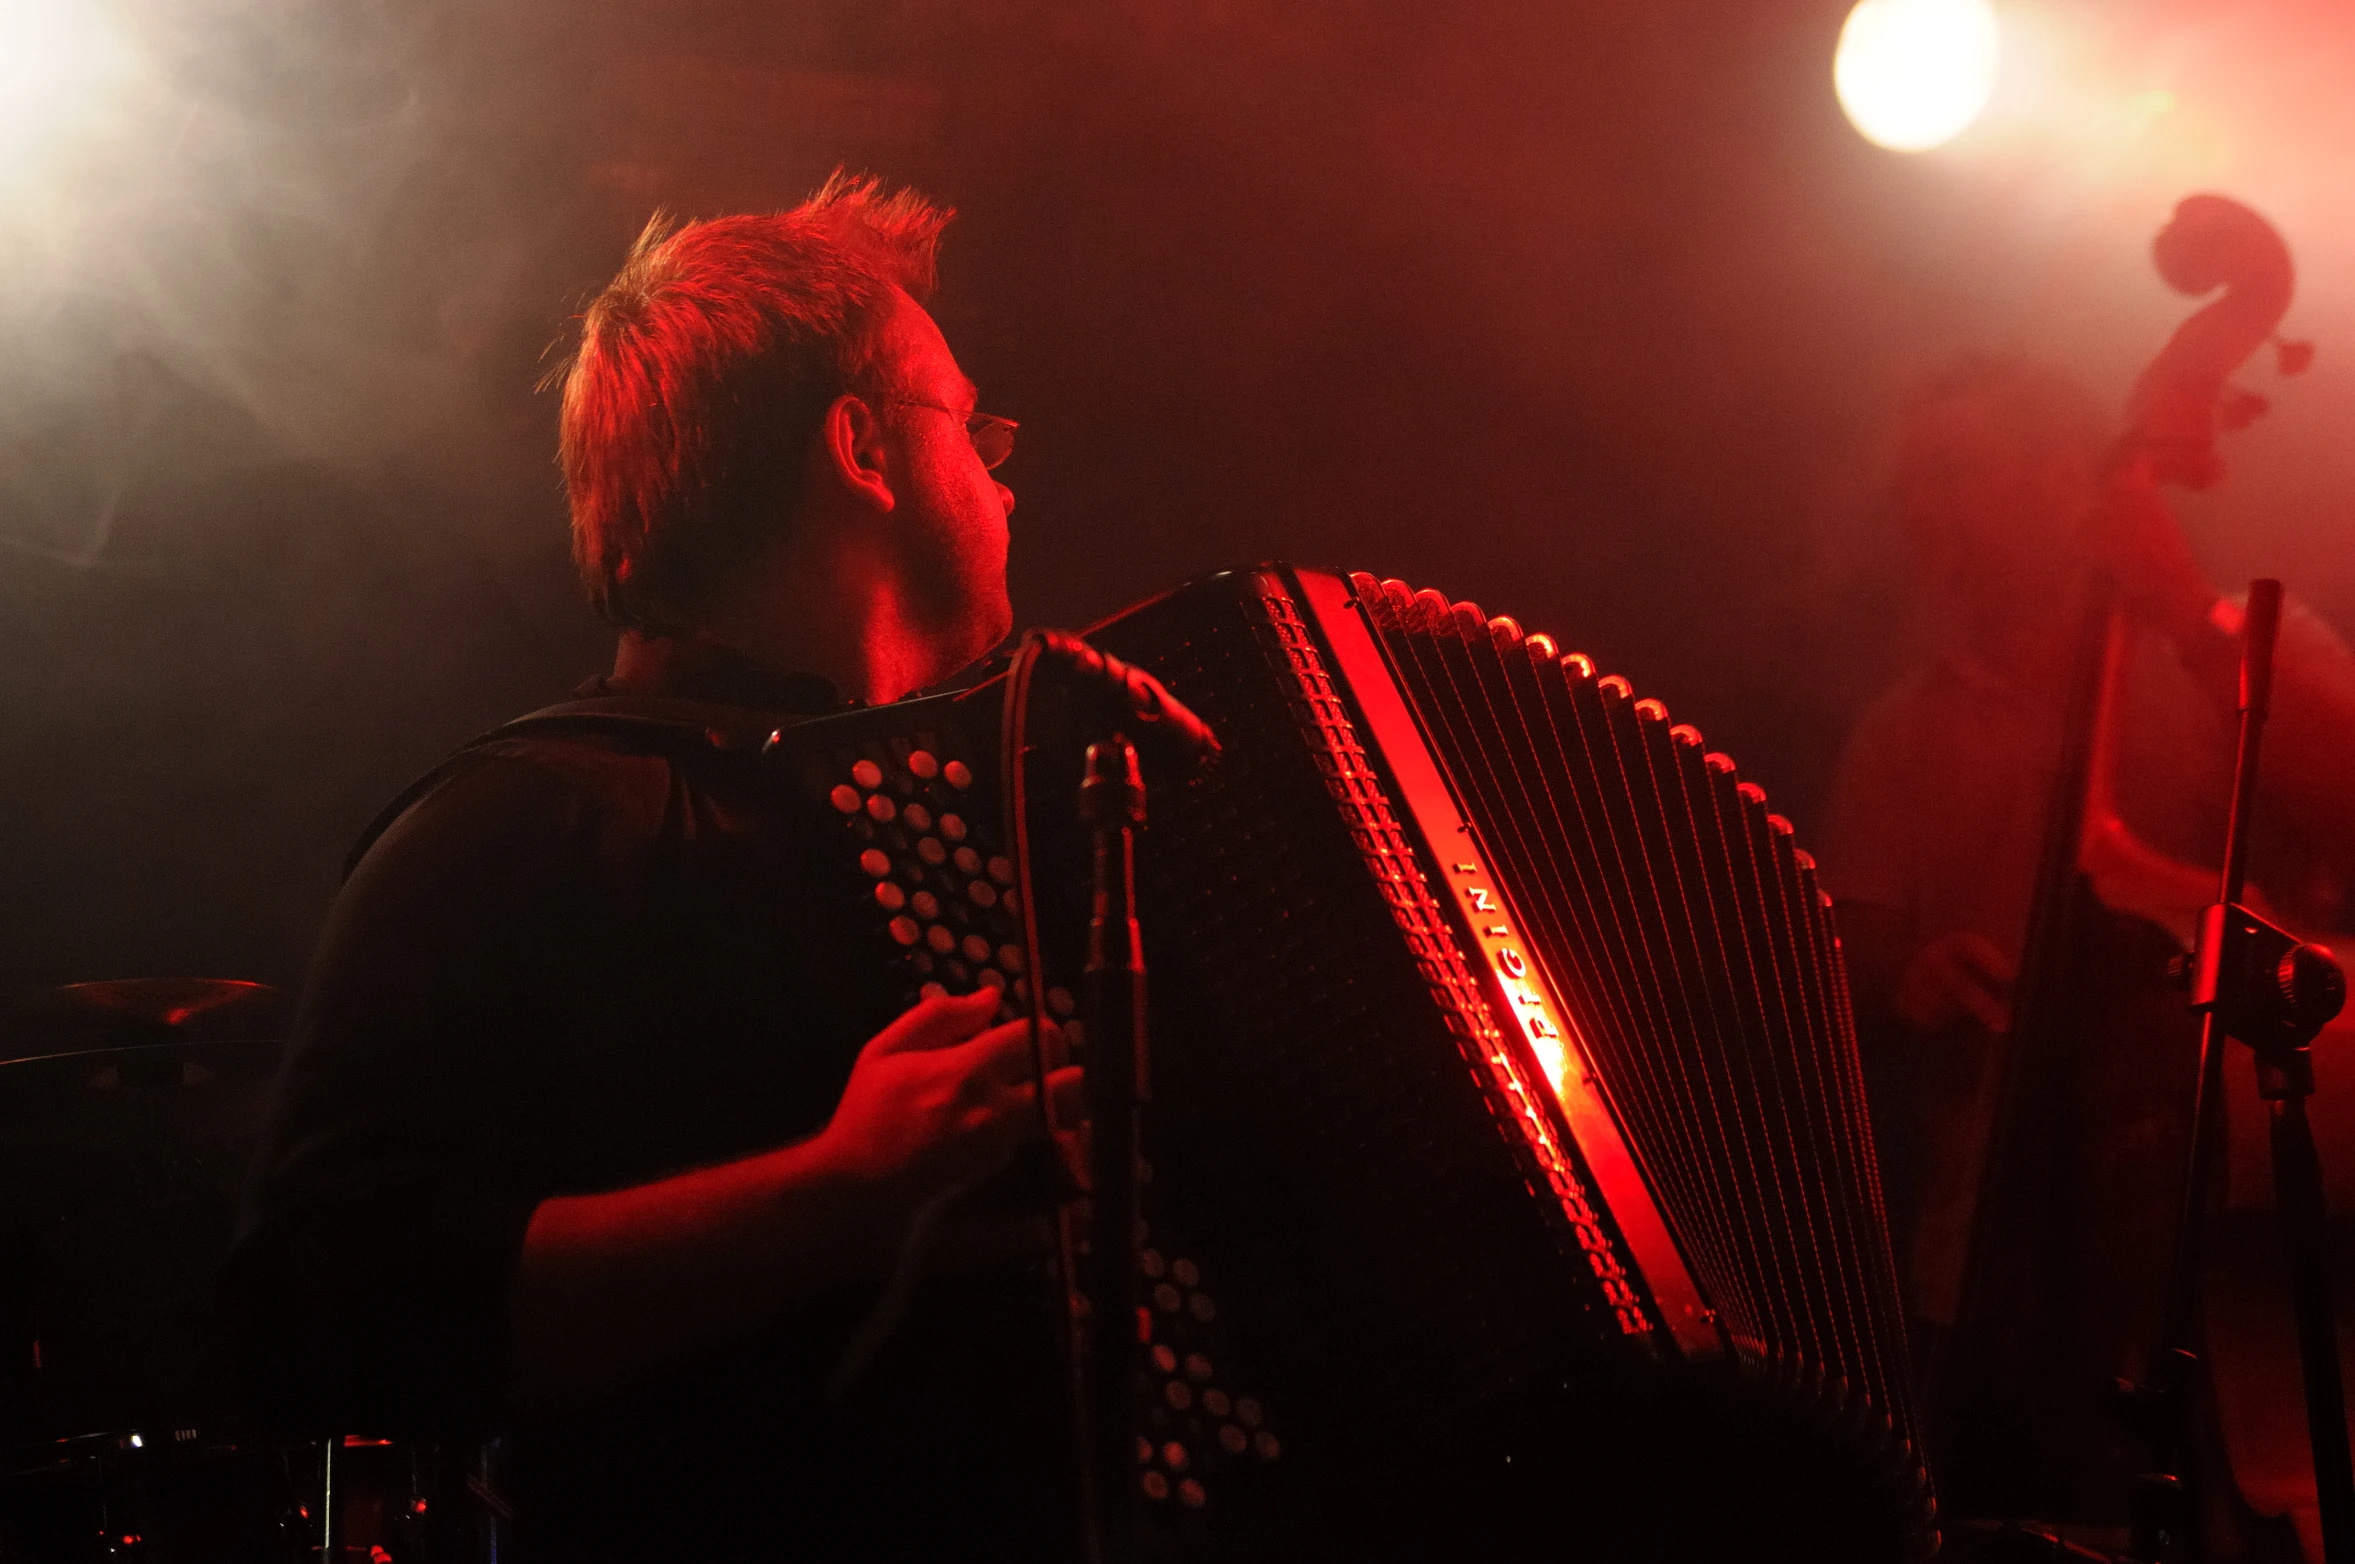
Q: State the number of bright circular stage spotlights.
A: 1